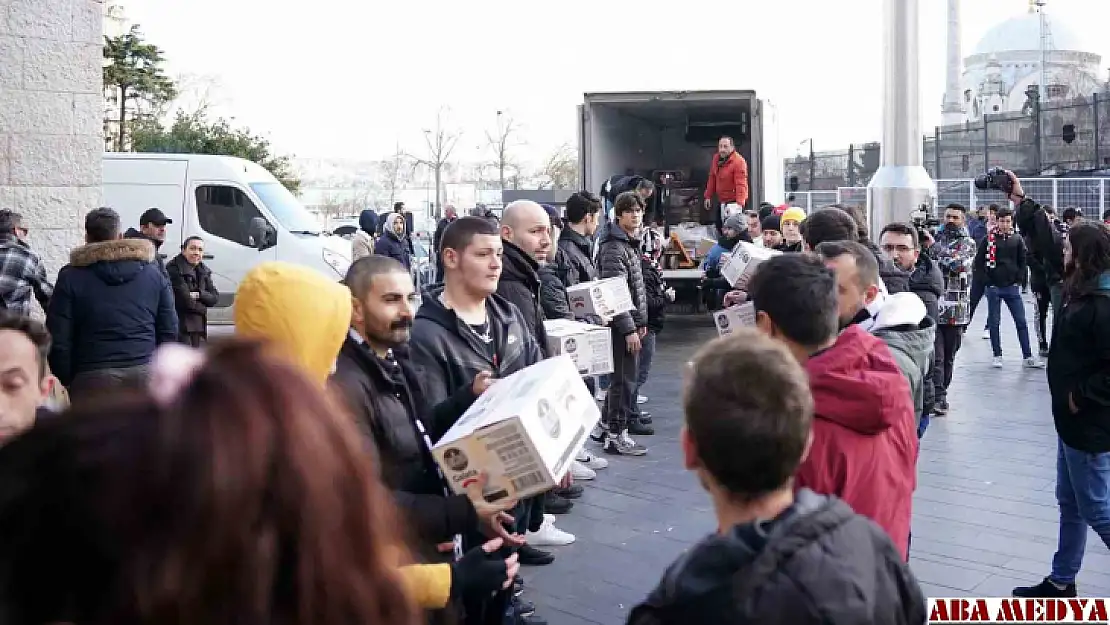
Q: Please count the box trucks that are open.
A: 1